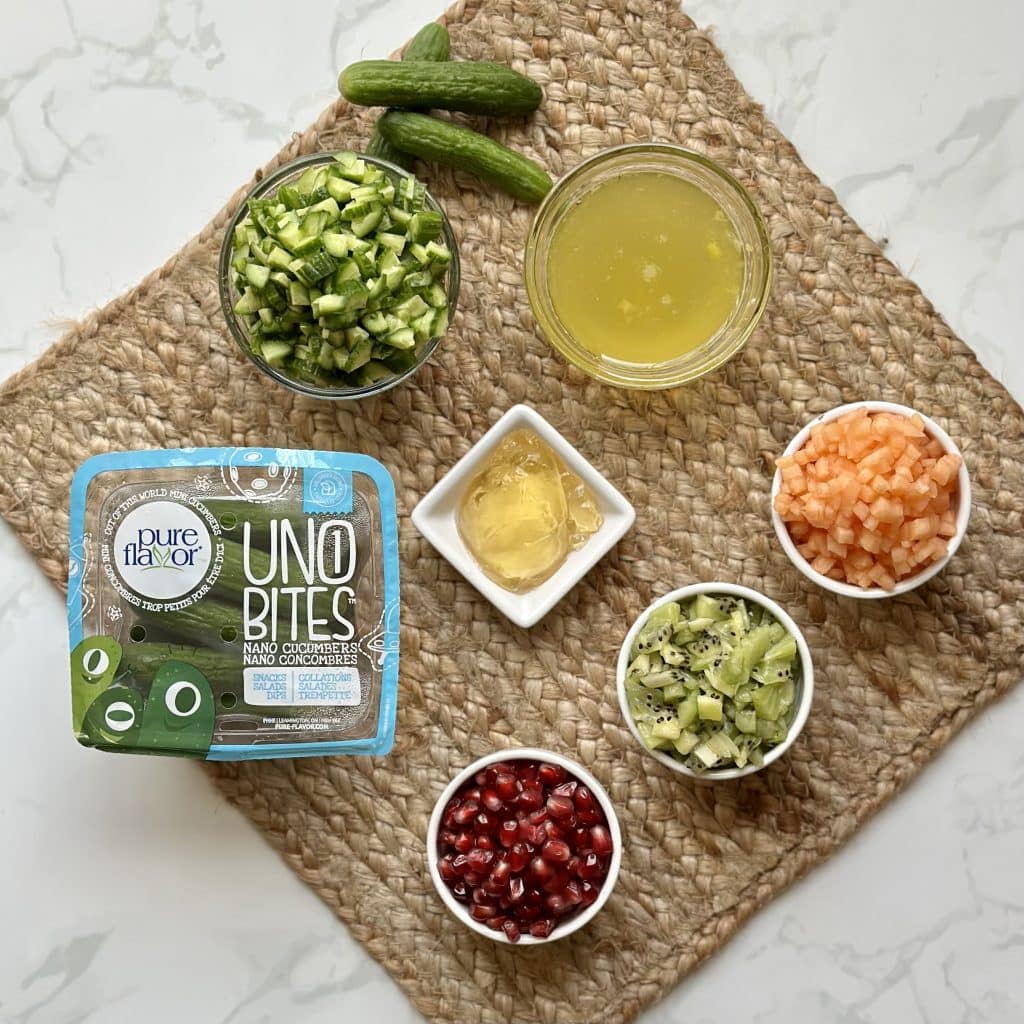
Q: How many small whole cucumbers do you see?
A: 3